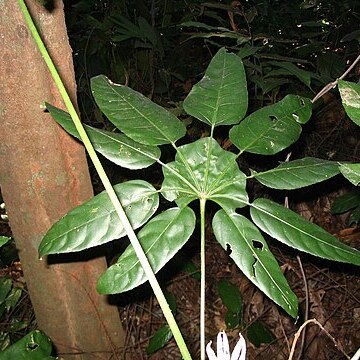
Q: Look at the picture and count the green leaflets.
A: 9